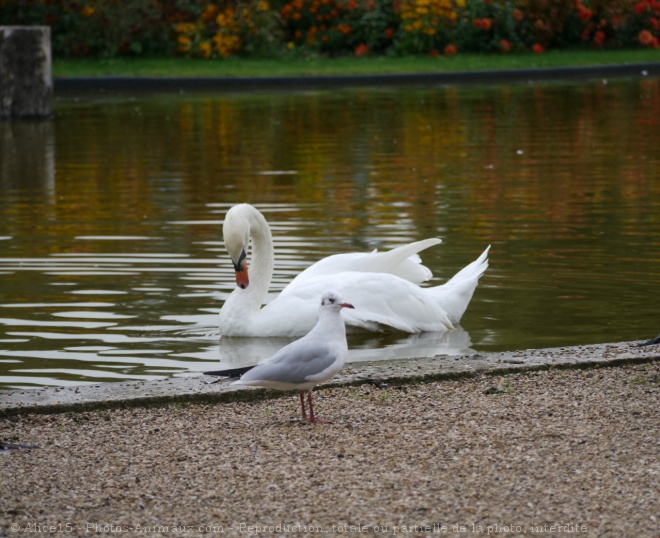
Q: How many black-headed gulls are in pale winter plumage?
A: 1